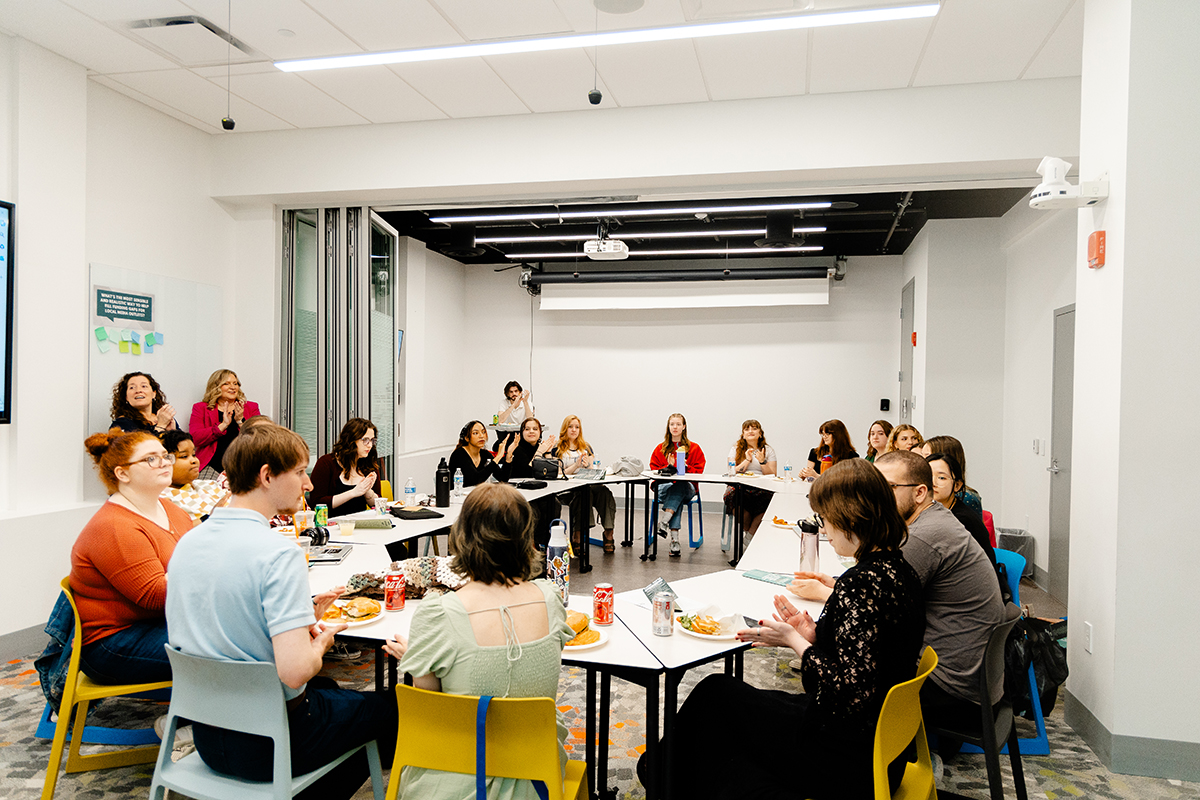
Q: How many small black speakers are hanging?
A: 2